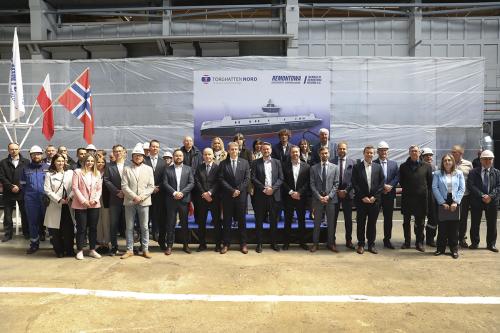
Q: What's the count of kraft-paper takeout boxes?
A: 0